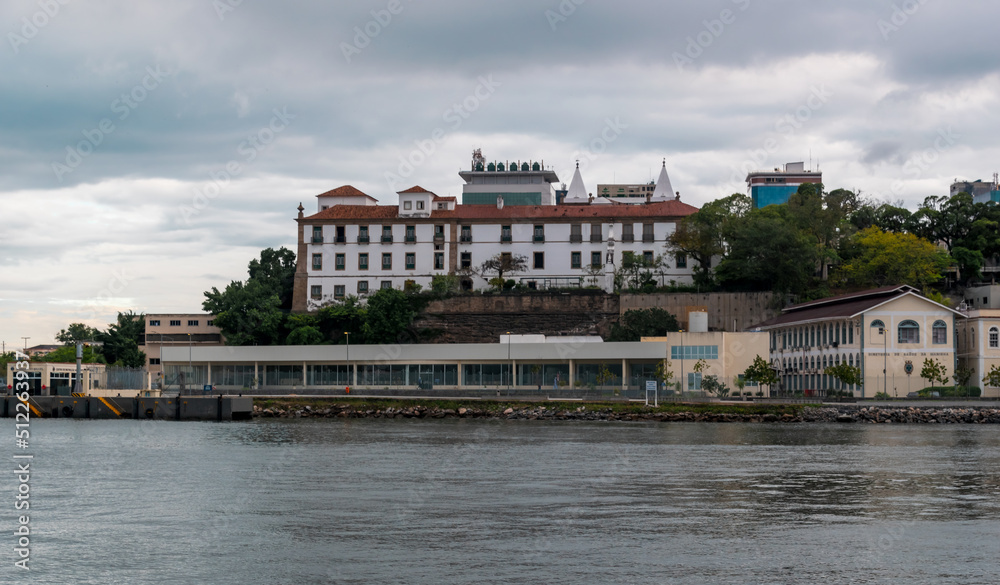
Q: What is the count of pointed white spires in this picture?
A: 2